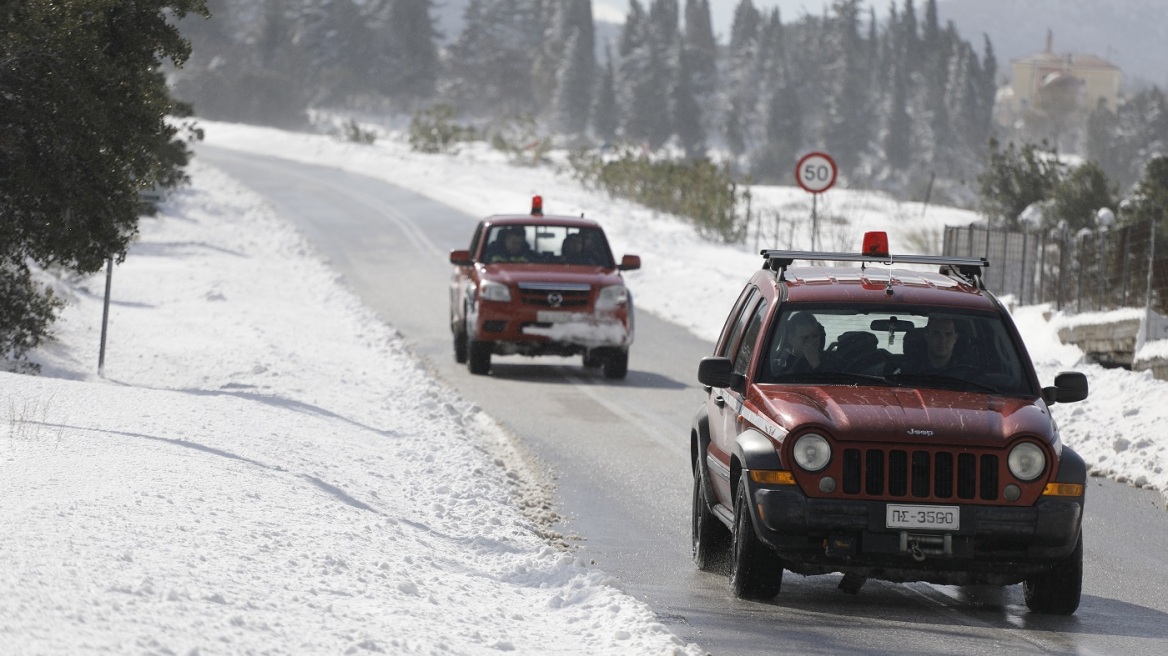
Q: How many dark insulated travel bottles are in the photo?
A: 0